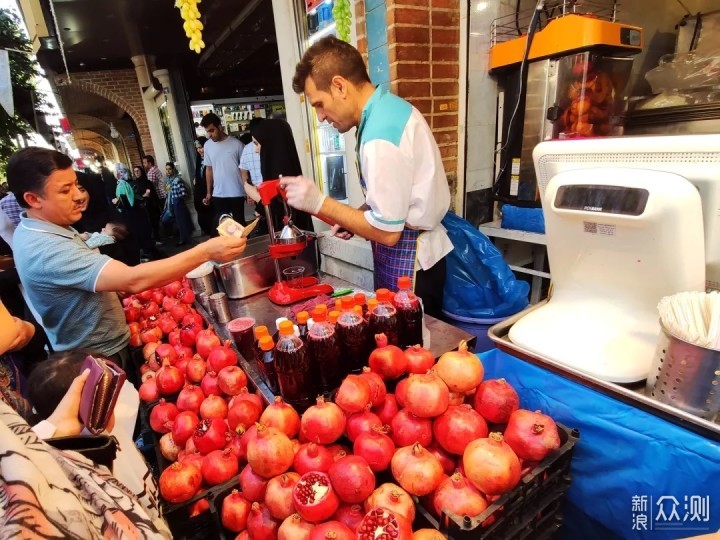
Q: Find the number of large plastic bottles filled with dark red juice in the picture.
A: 5